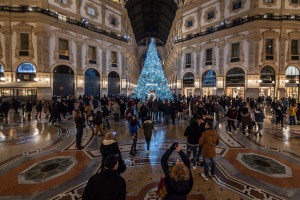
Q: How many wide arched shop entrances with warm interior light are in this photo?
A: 5